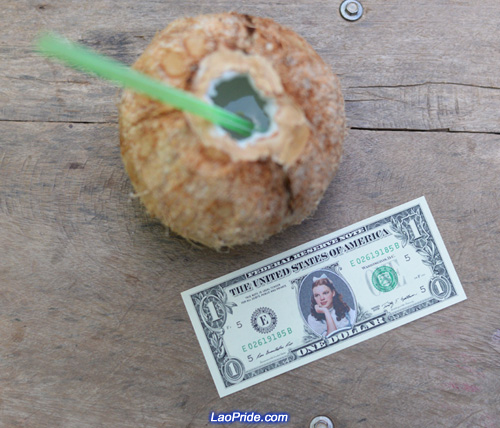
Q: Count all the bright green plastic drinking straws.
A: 1